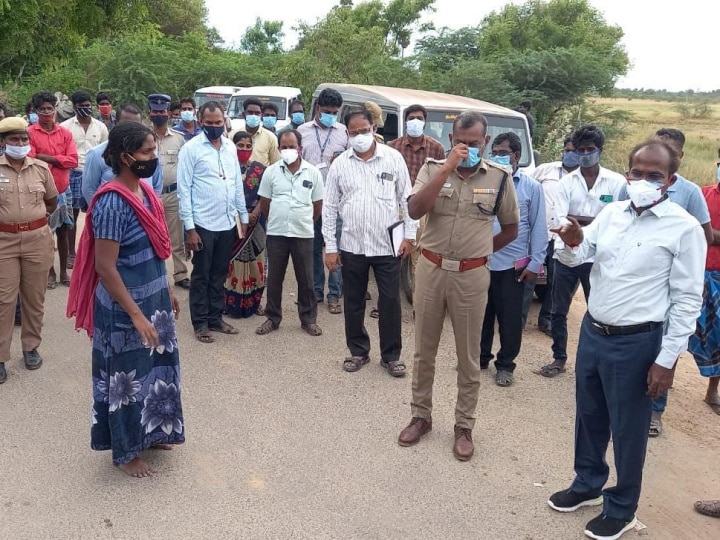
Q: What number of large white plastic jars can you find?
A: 0